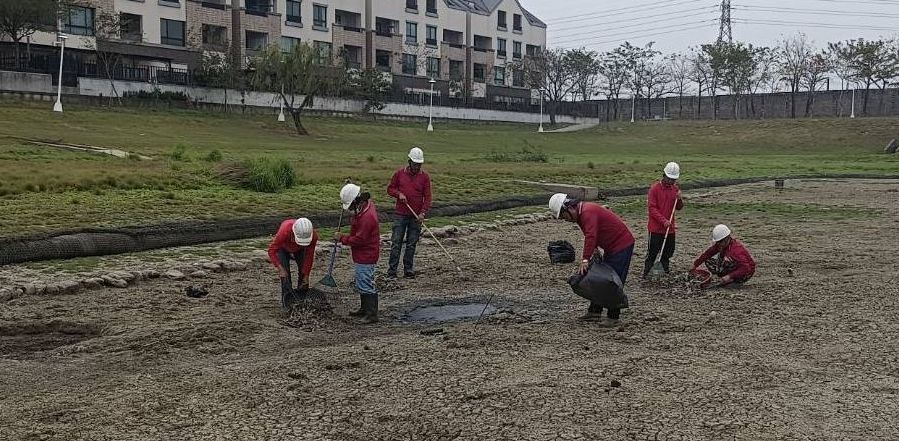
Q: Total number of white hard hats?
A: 6